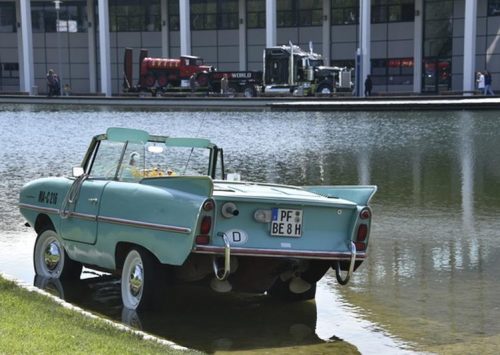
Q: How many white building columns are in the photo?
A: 6